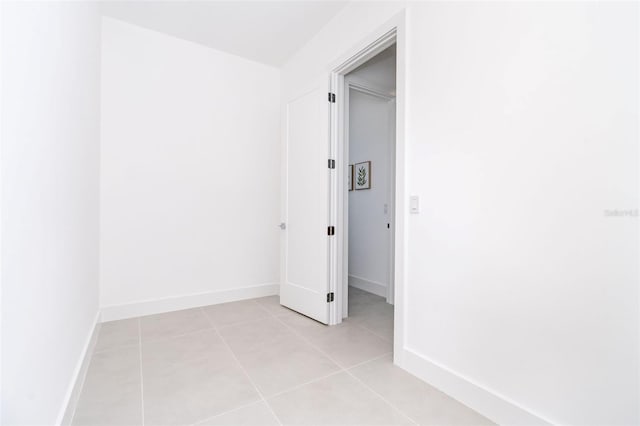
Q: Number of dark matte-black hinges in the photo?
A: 4